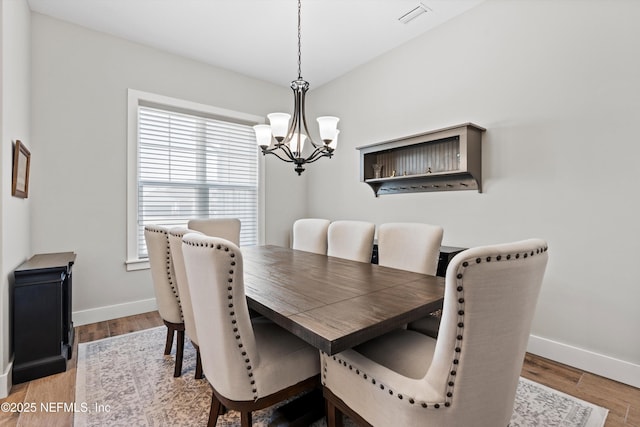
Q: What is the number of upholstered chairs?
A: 8